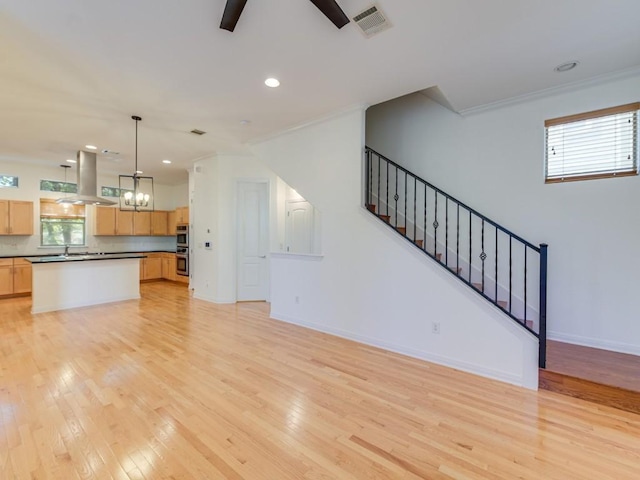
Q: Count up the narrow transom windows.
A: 3